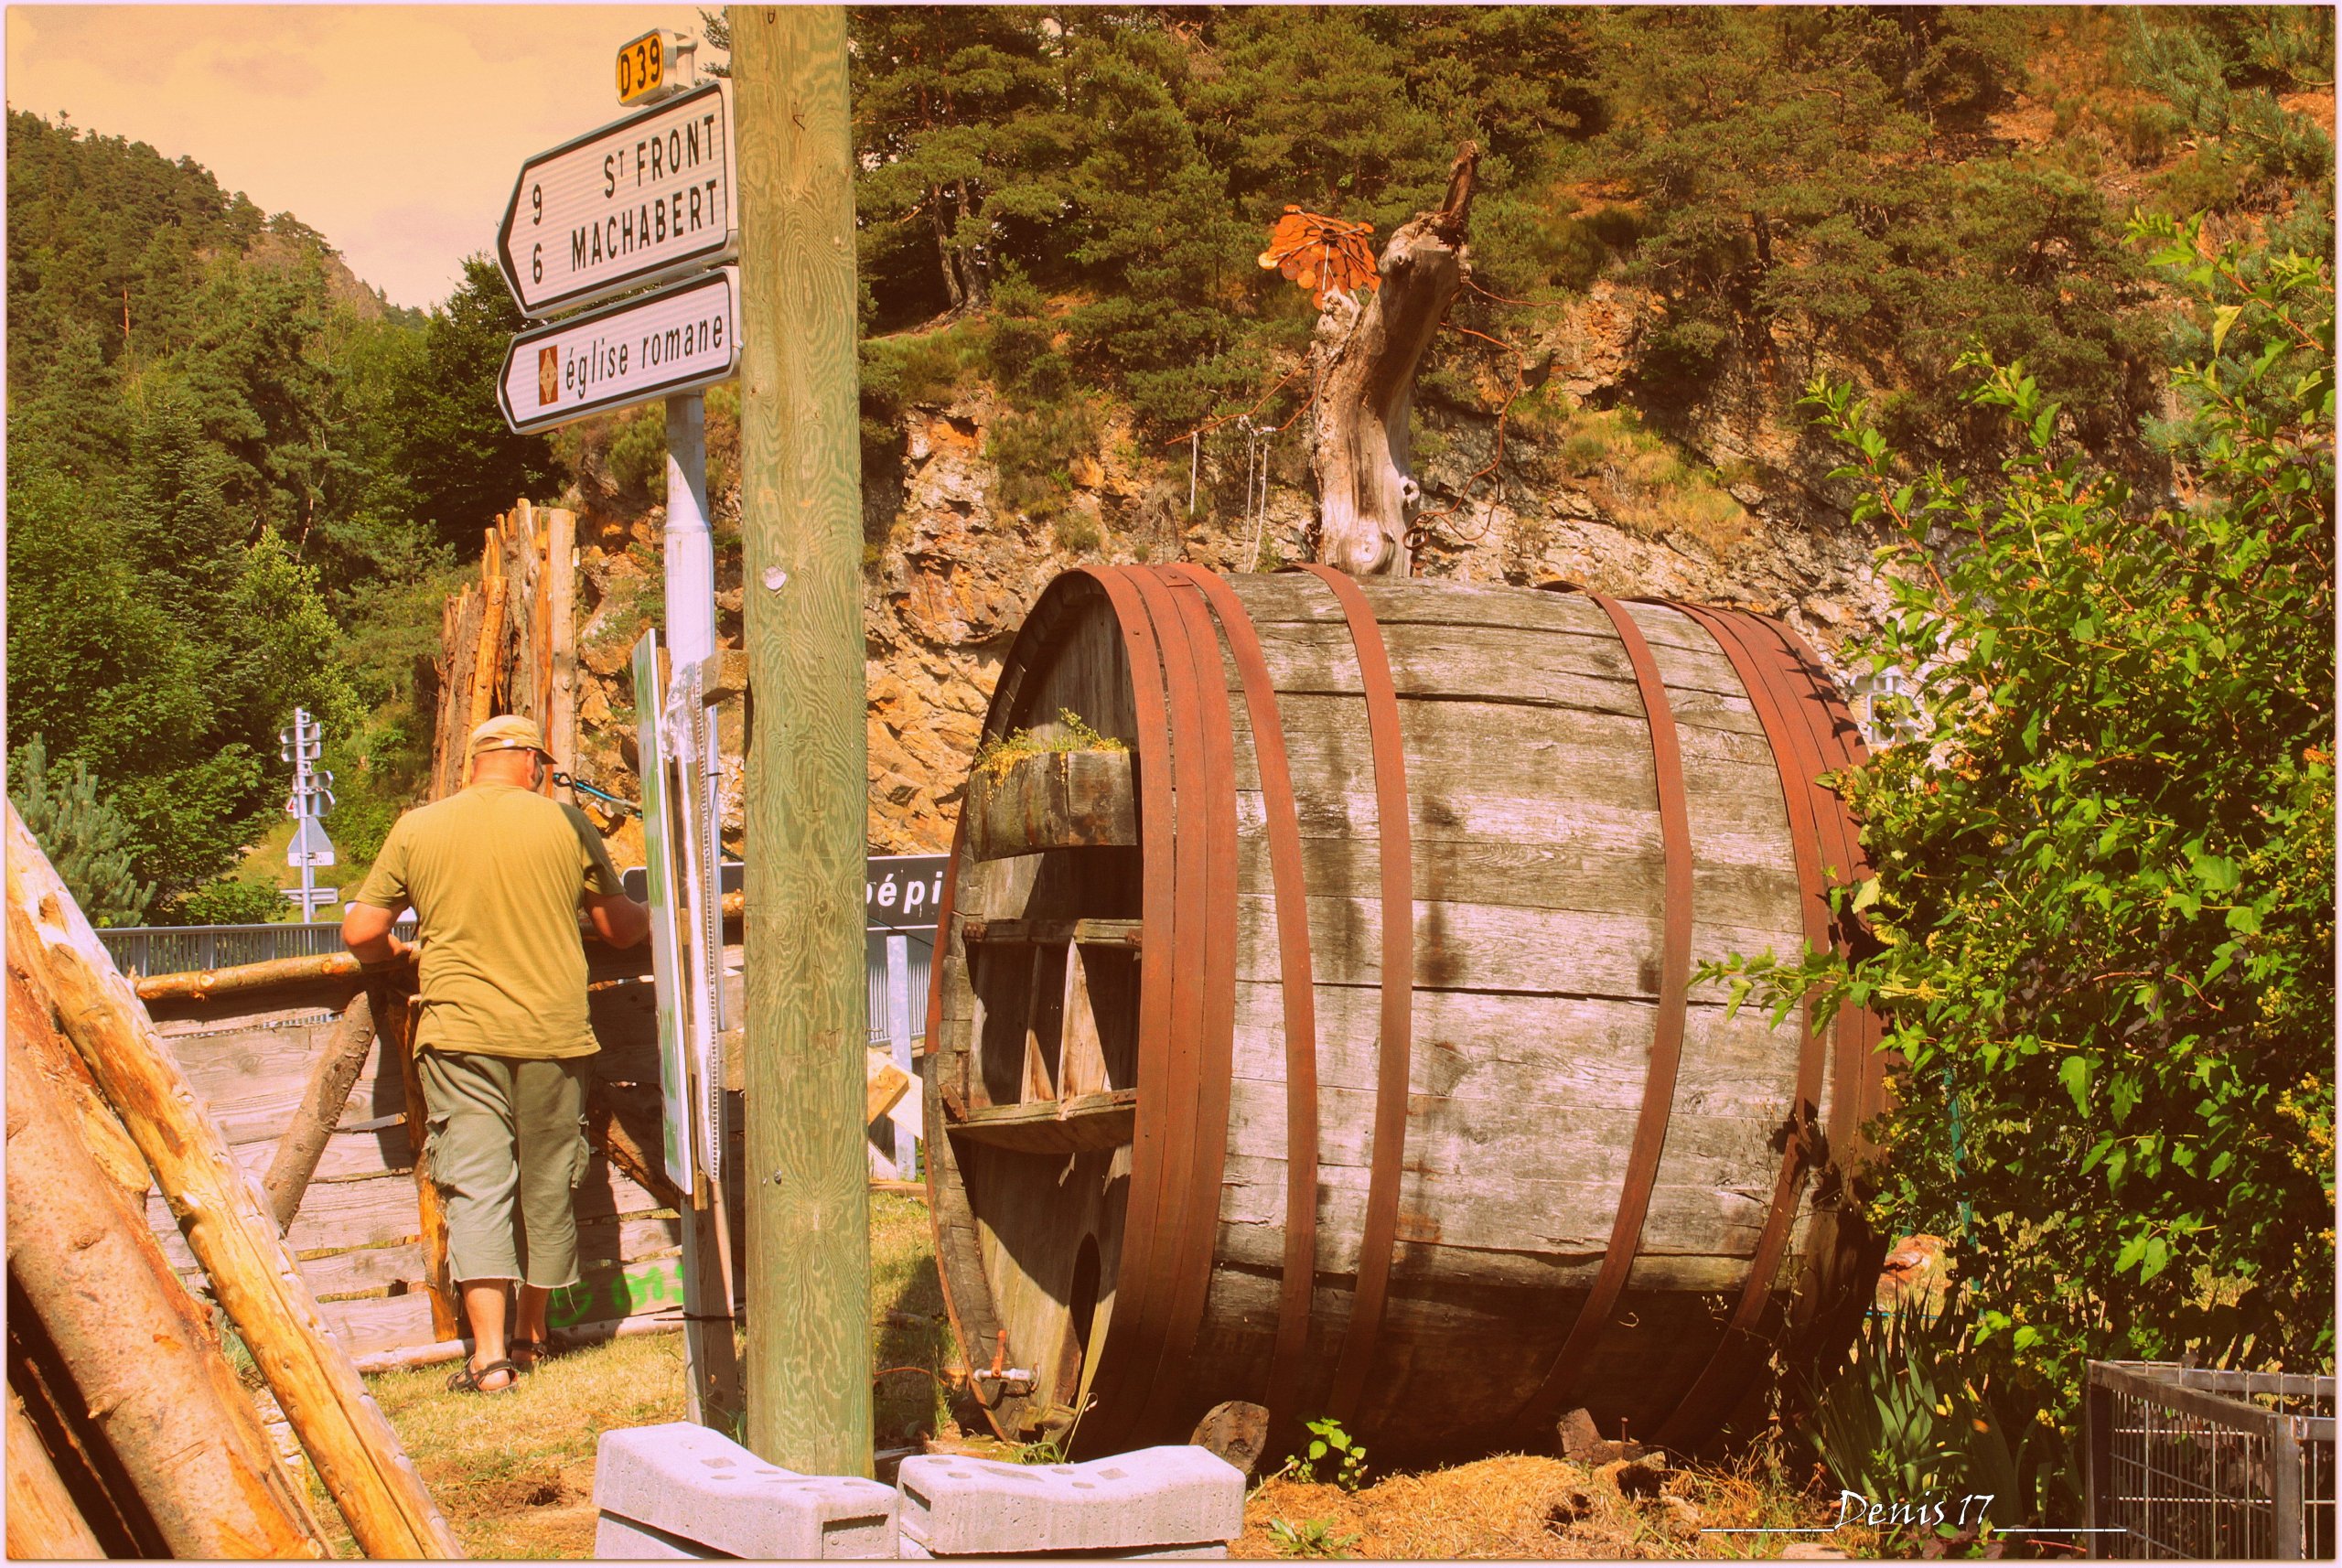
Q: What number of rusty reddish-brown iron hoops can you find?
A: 10